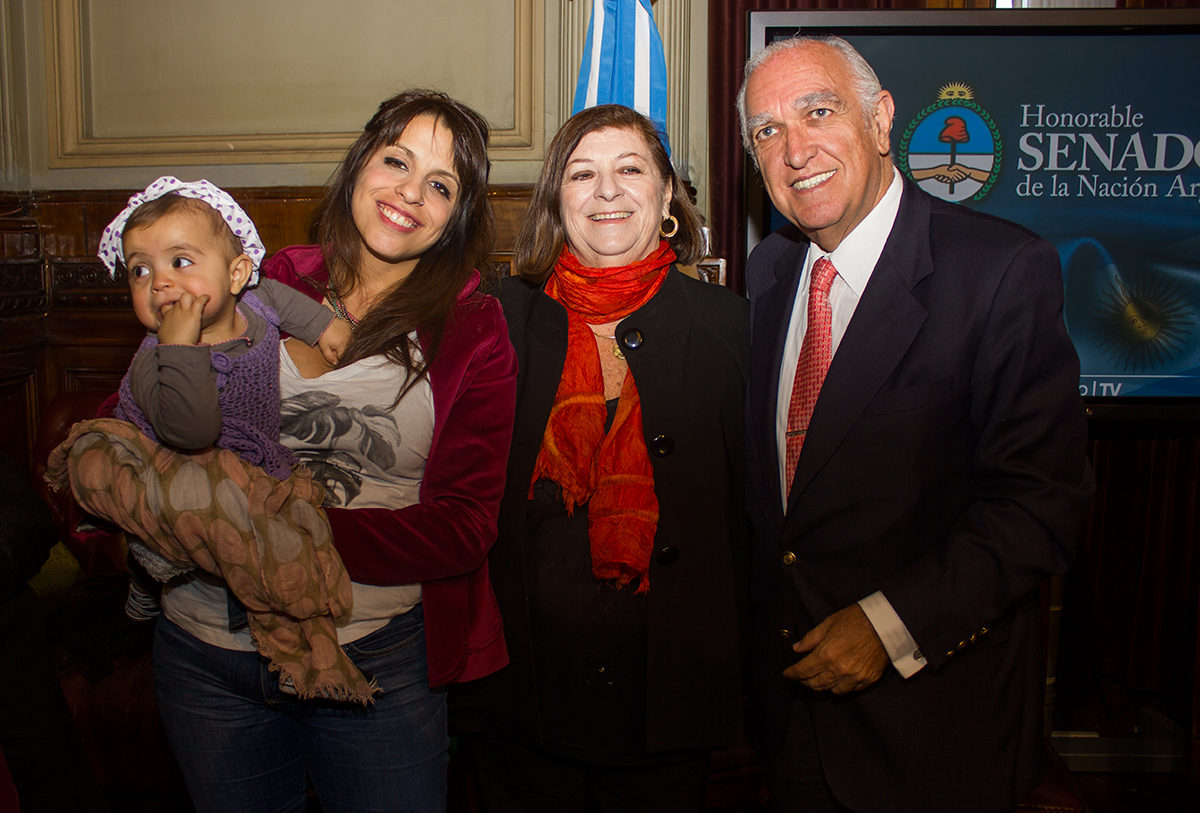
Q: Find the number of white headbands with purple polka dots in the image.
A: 1